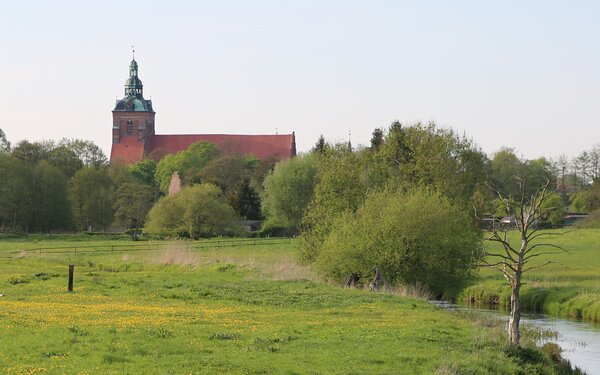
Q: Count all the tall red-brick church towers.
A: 1